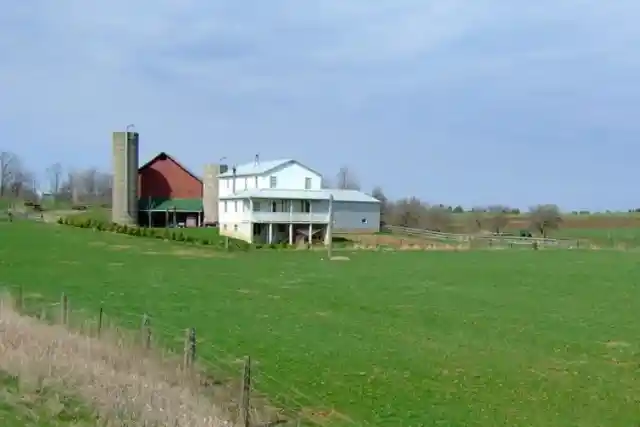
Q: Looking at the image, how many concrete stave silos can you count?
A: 2